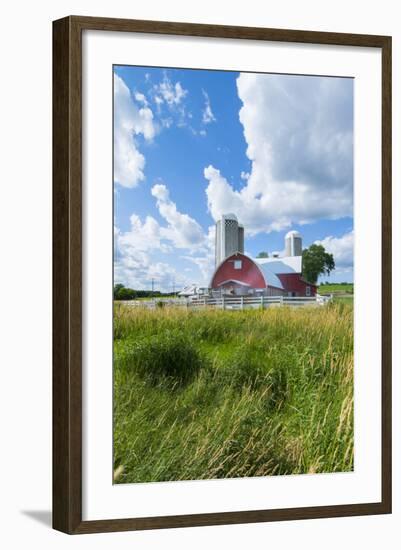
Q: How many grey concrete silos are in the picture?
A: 3